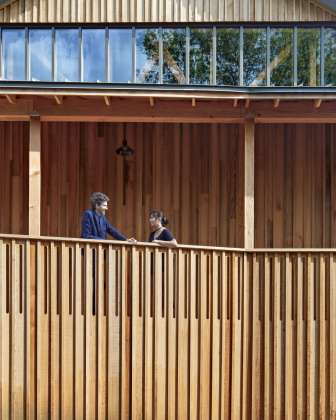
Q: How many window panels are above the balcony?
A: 13